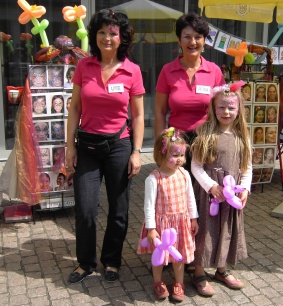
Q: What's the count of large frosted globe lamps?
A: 0